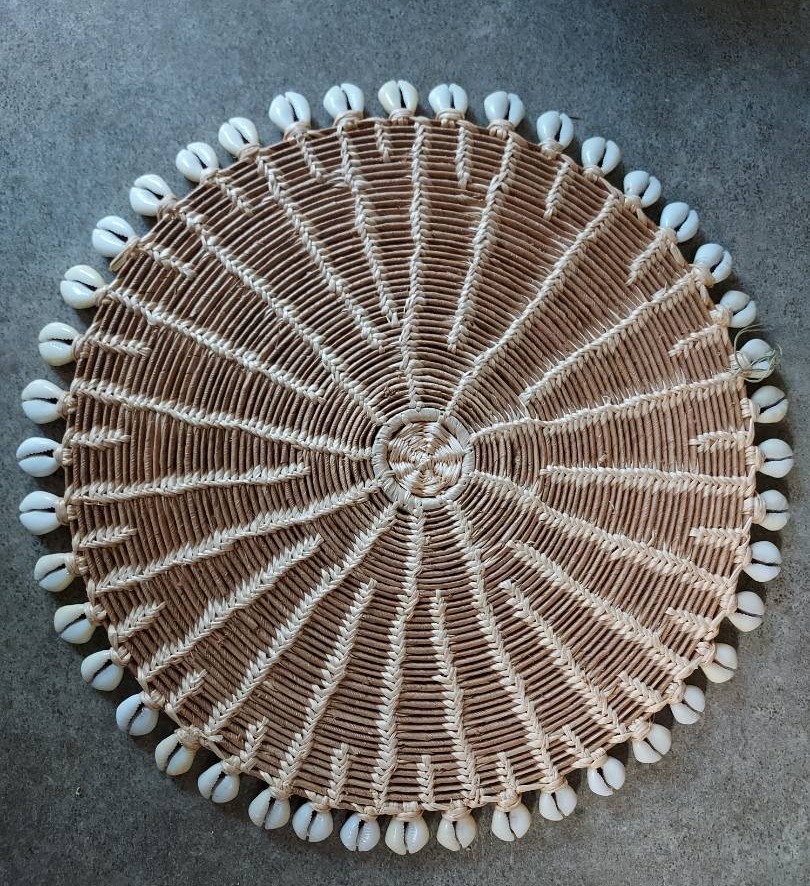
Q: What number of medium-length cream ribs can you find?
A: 12